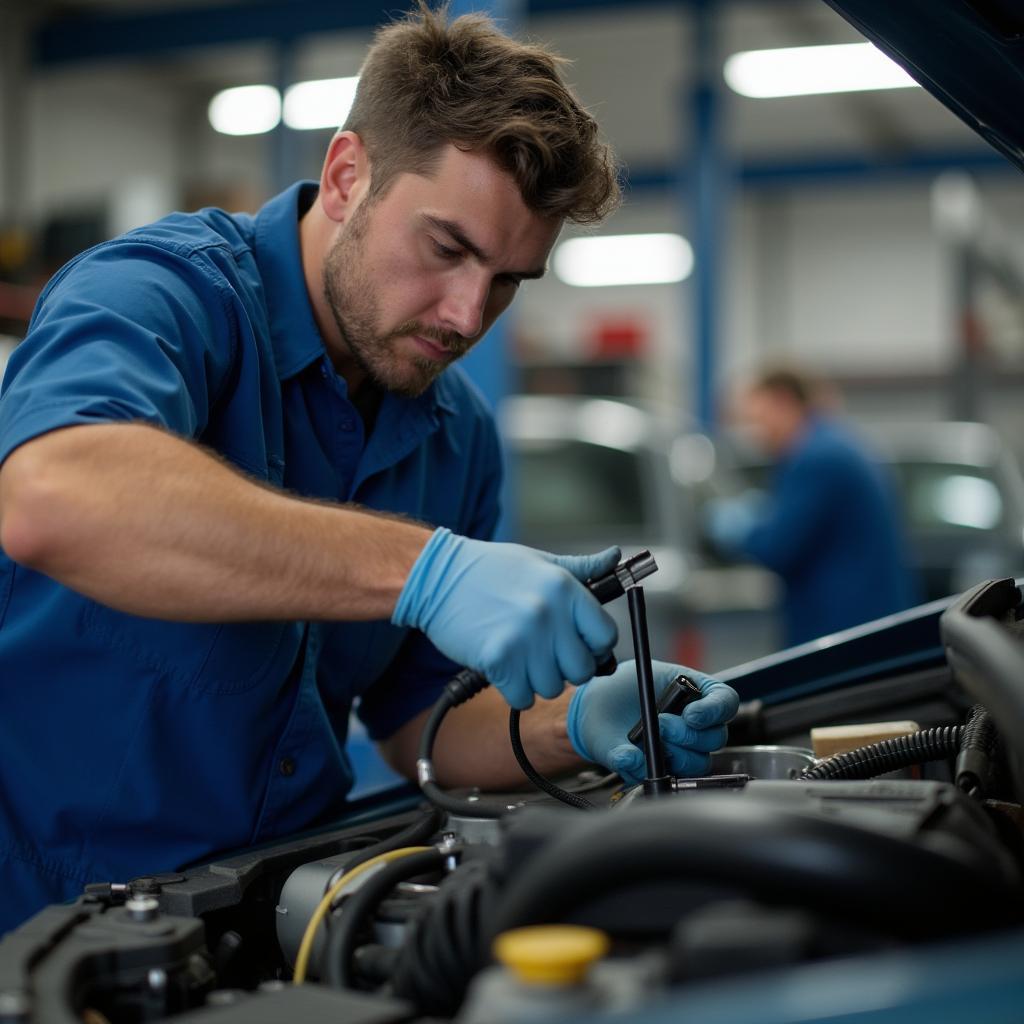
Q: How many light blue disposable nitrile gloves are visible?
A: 2